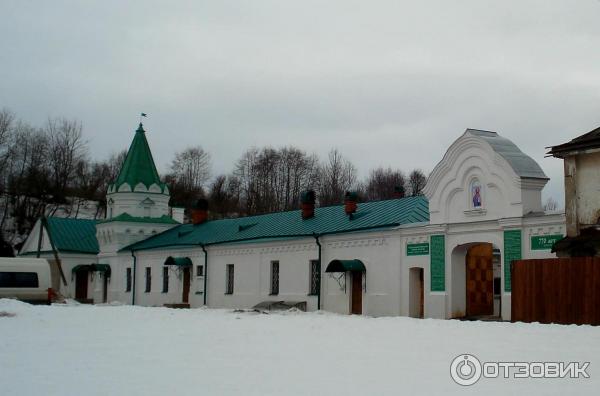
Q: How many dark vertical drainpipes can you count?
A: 3